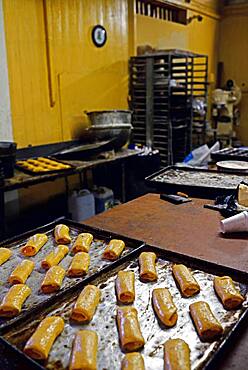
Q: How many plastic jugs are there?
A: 2